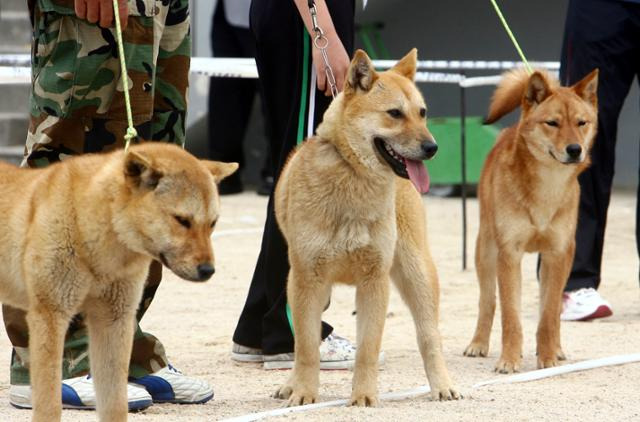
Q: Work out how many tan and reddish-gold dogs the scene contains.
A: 3